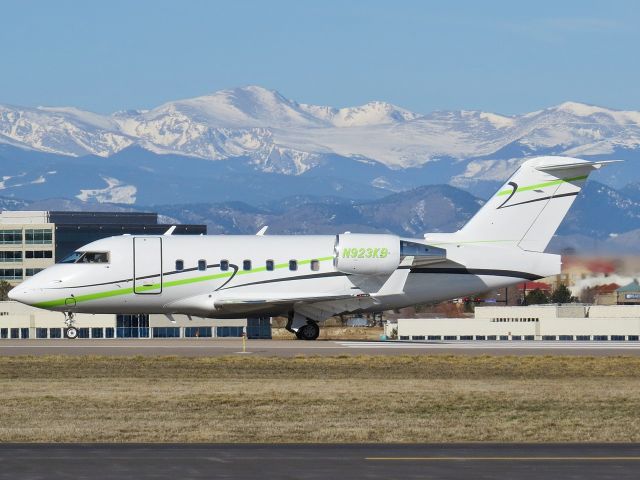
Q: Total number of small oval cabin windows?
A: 7